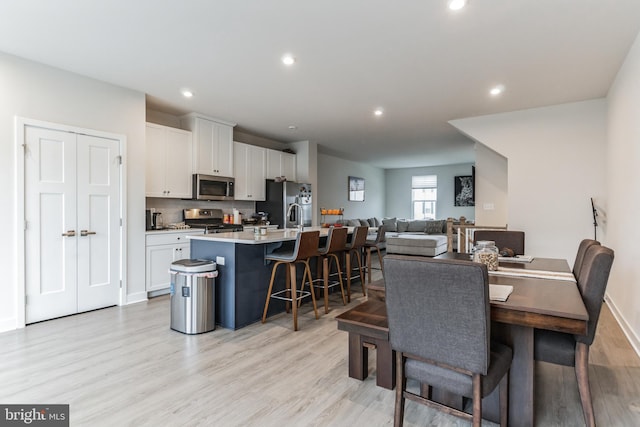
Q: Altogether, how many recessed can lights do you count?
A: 5